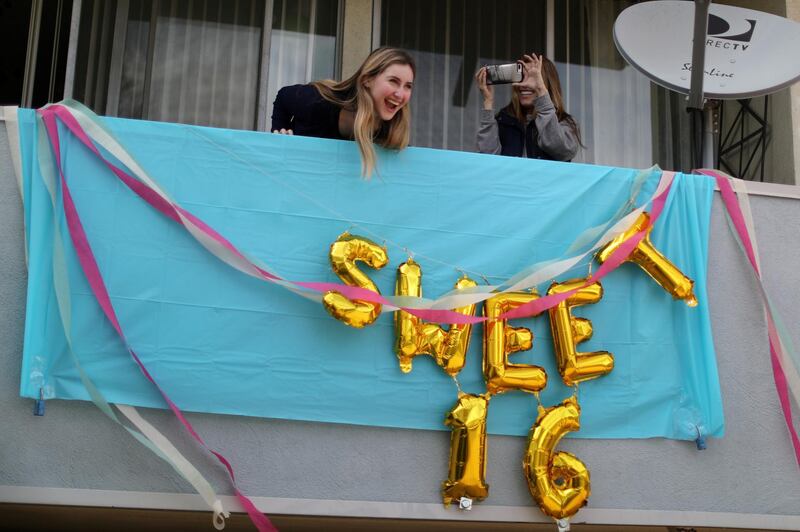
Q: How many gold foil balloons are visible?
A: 7